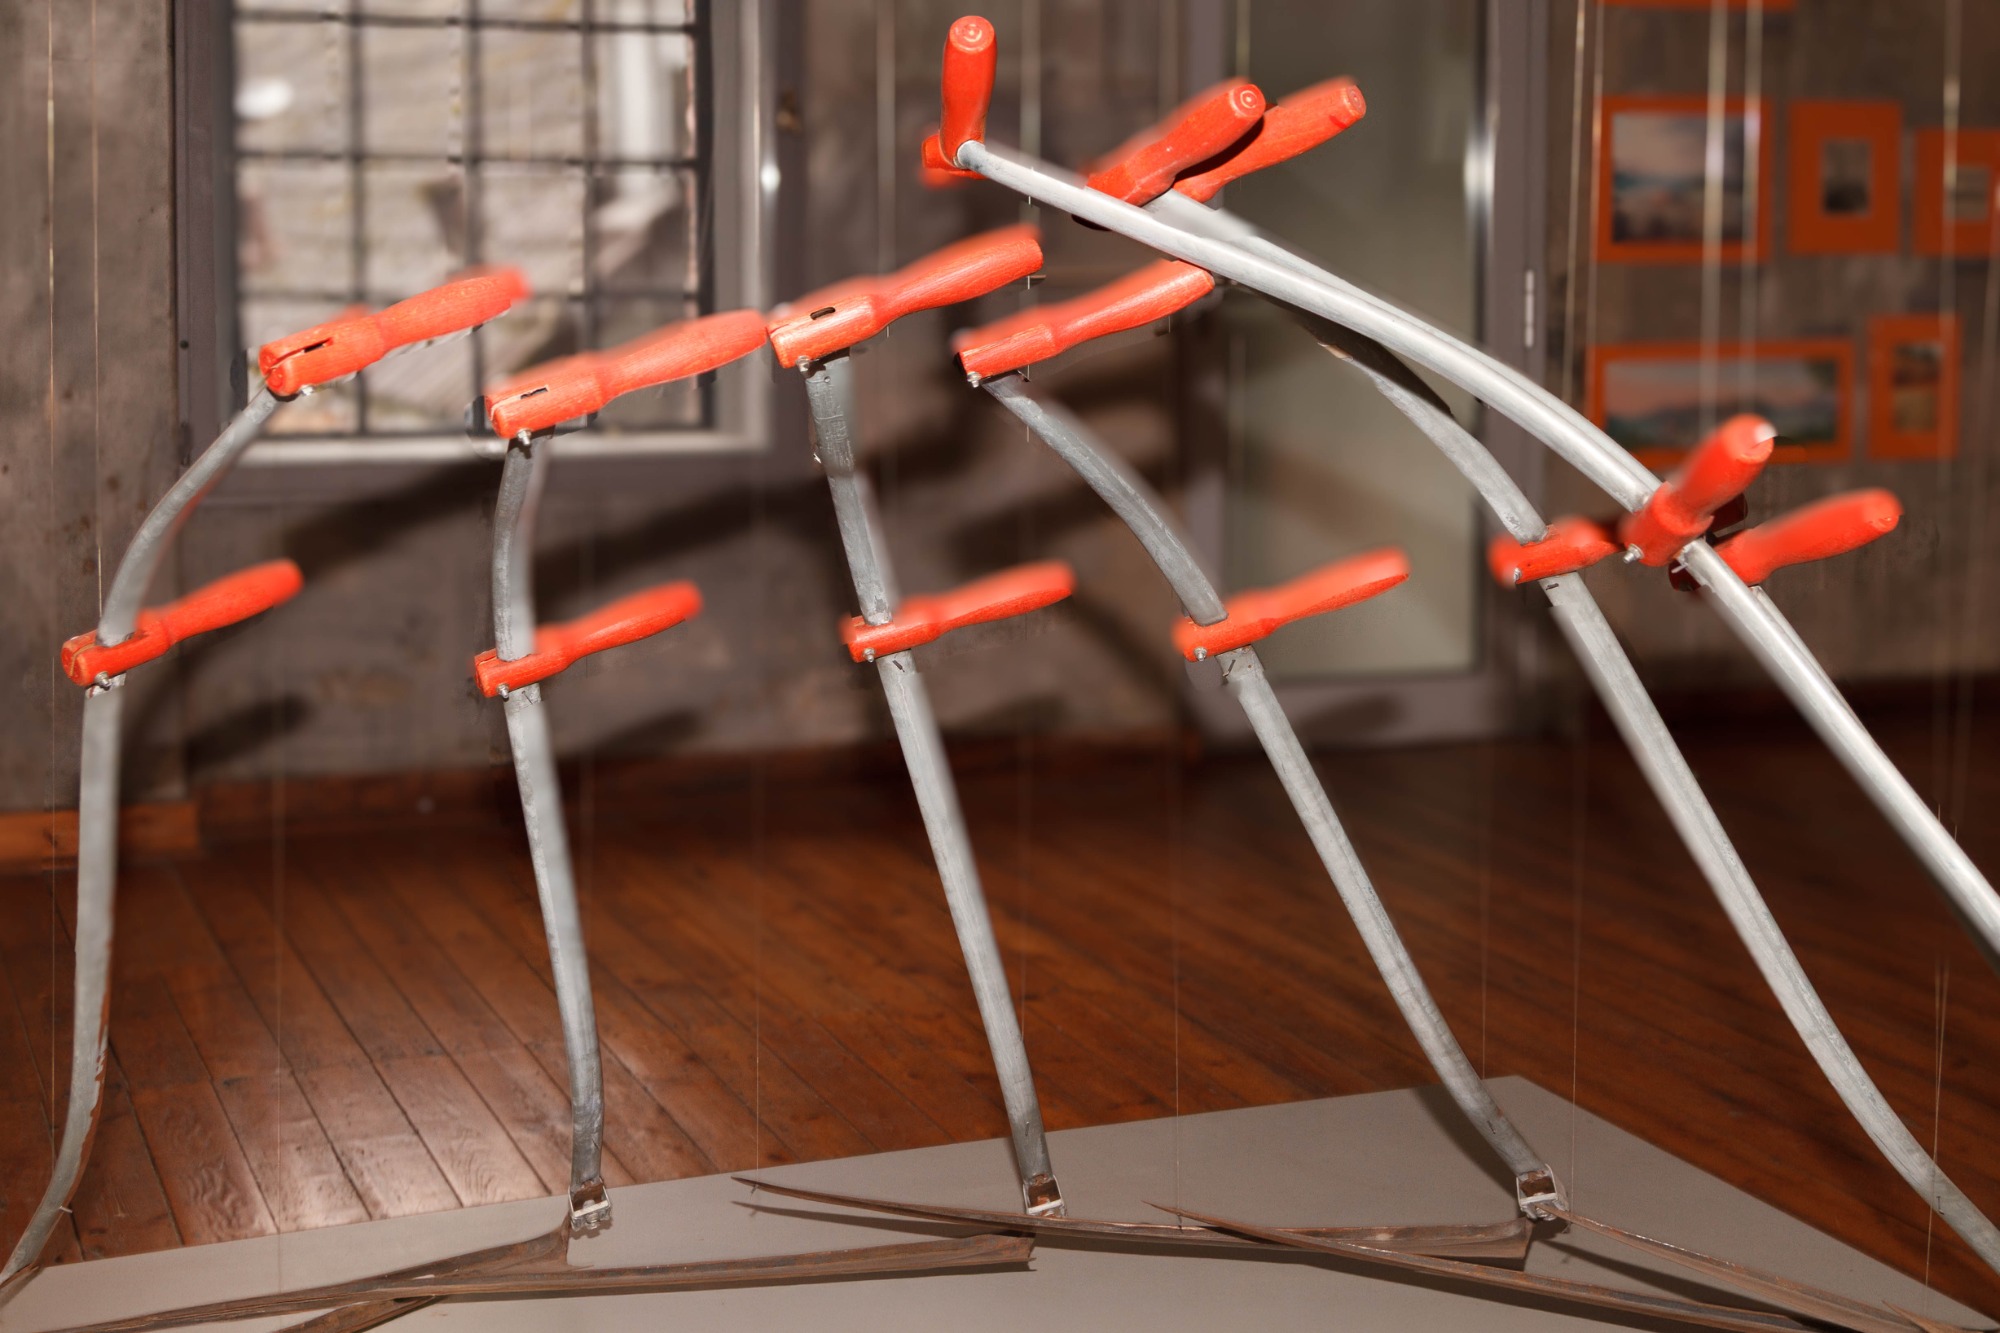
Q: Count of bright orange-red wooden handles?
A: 14